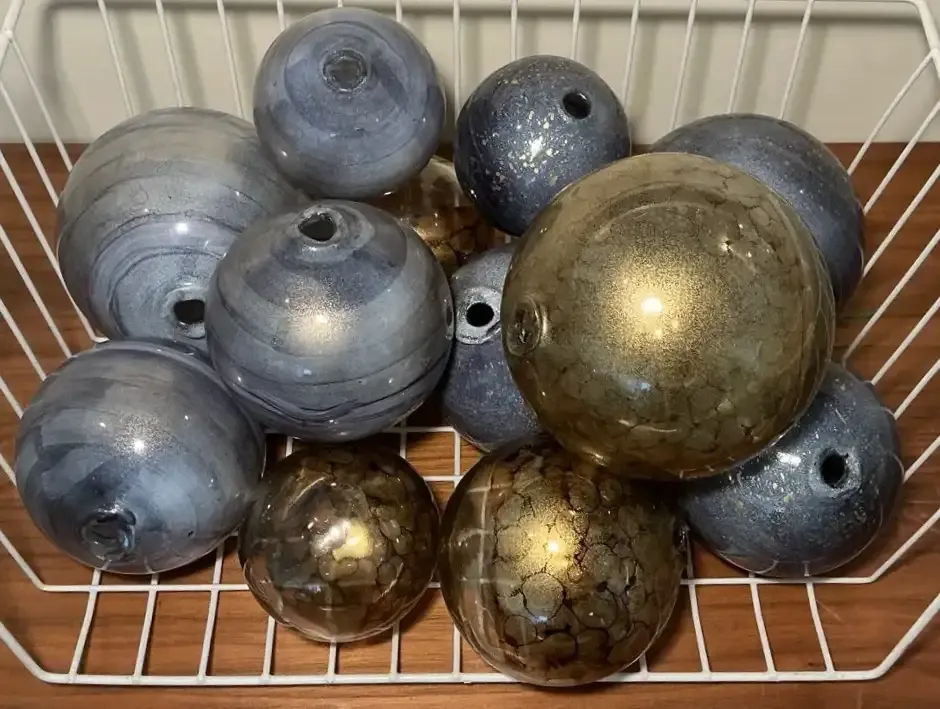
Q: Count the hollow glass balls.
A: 12